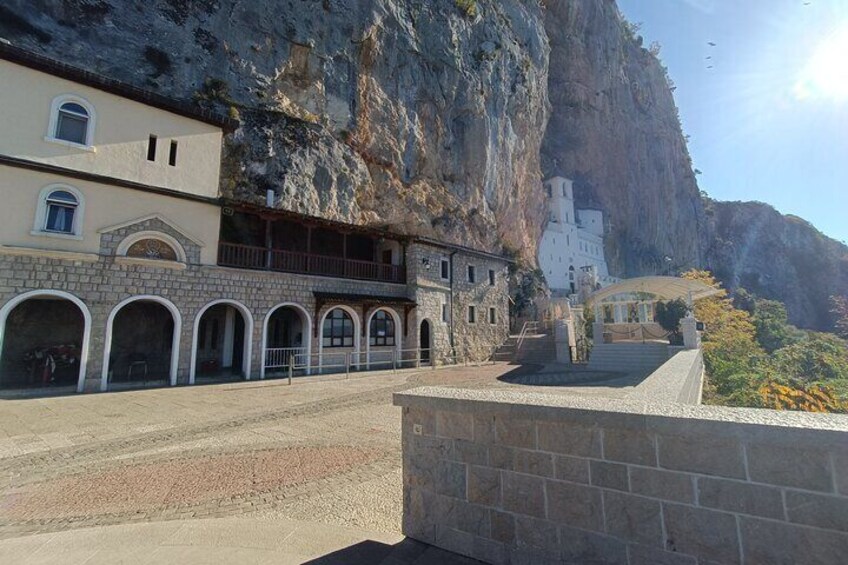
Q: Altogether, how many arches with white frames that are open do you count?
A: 4